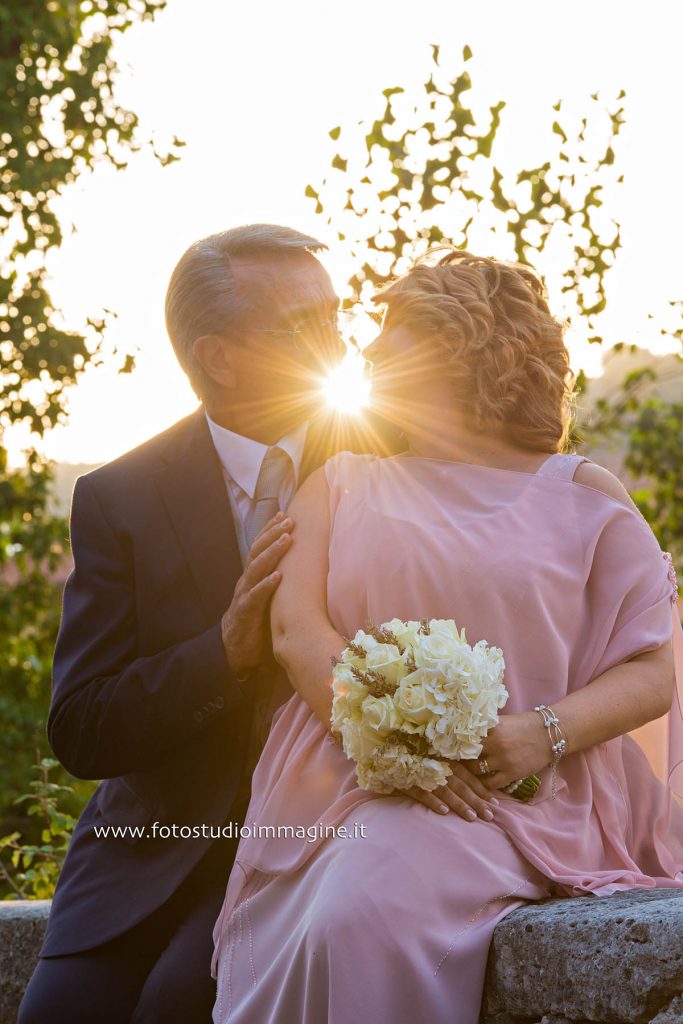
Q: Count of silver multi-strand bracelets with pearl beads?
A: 1